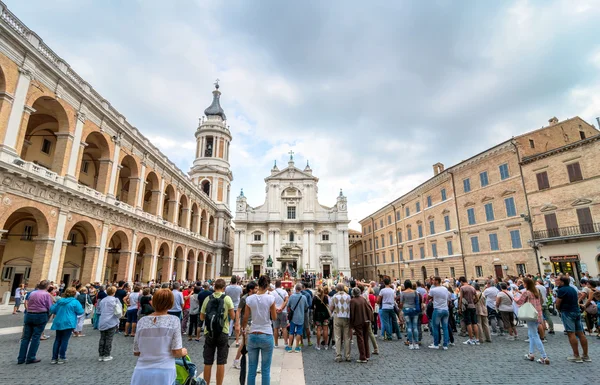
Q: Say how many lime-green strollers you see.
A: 1